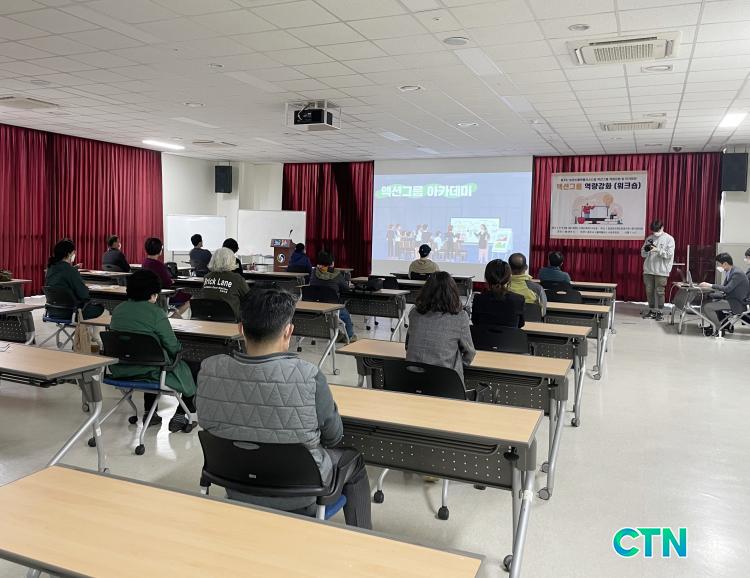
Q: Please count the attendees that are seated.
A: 15